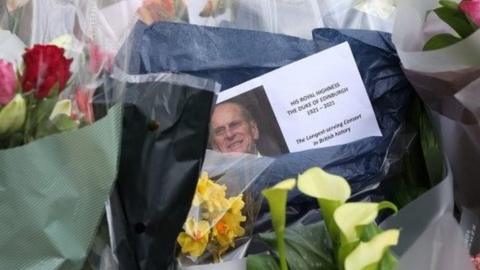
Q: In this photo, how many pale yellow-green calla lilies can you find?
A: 4